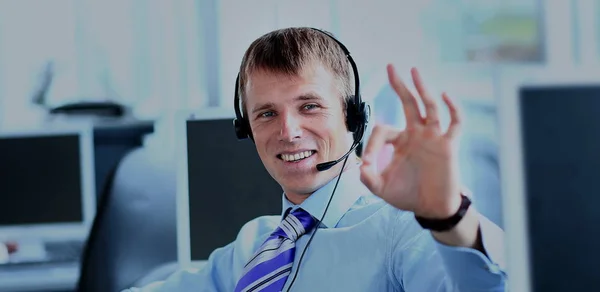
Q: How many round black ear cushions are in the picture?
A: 2